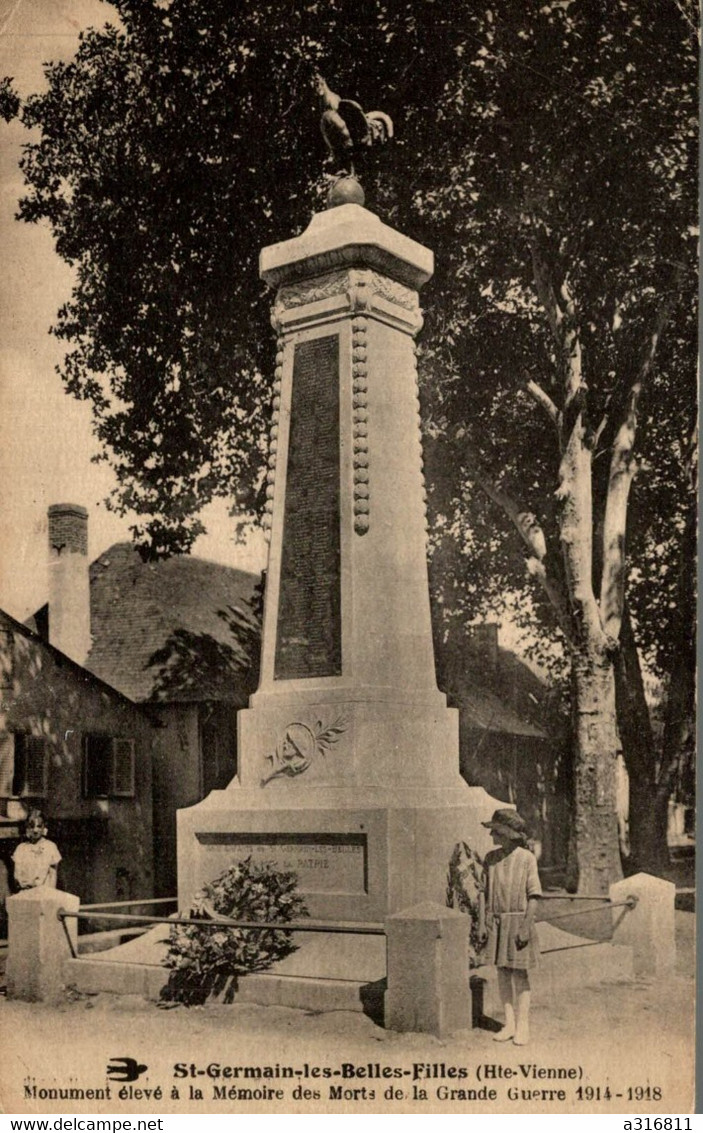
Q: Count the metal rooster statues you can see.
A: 1